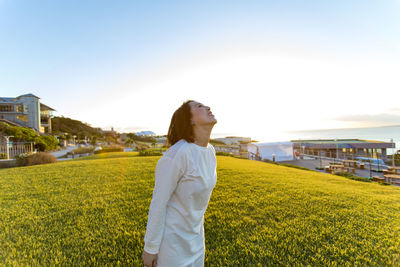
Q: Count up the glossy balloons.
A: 0